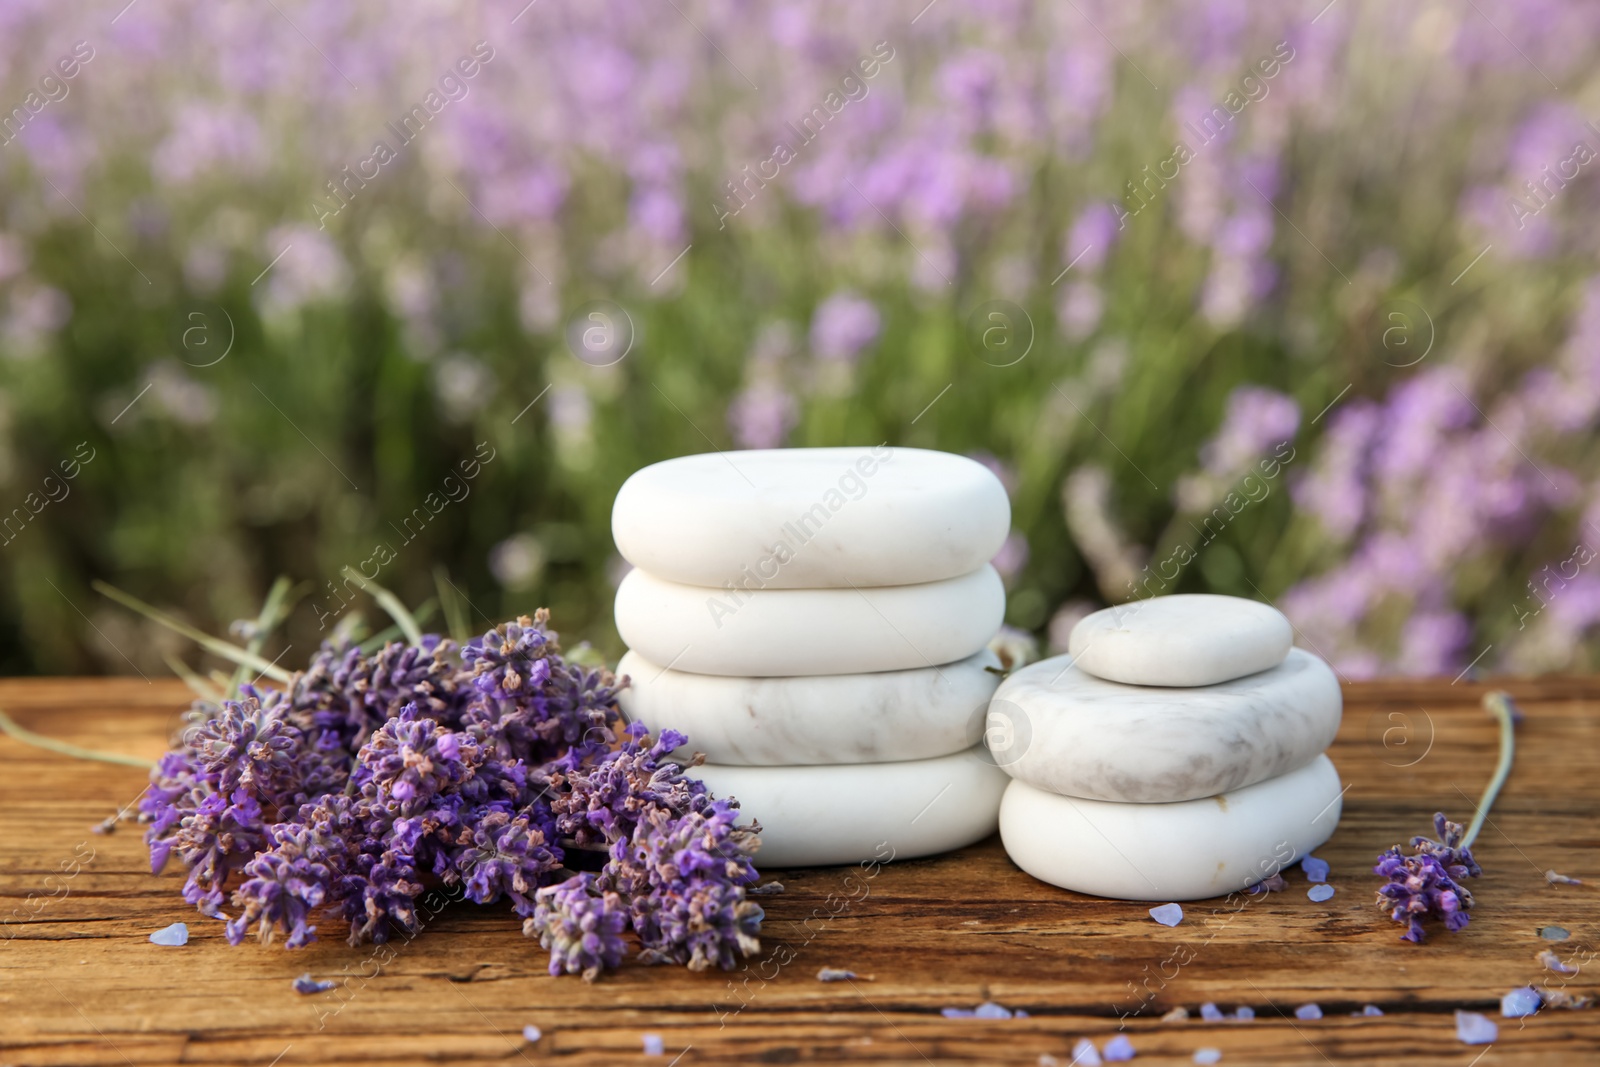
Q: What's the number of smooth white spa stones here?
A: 7